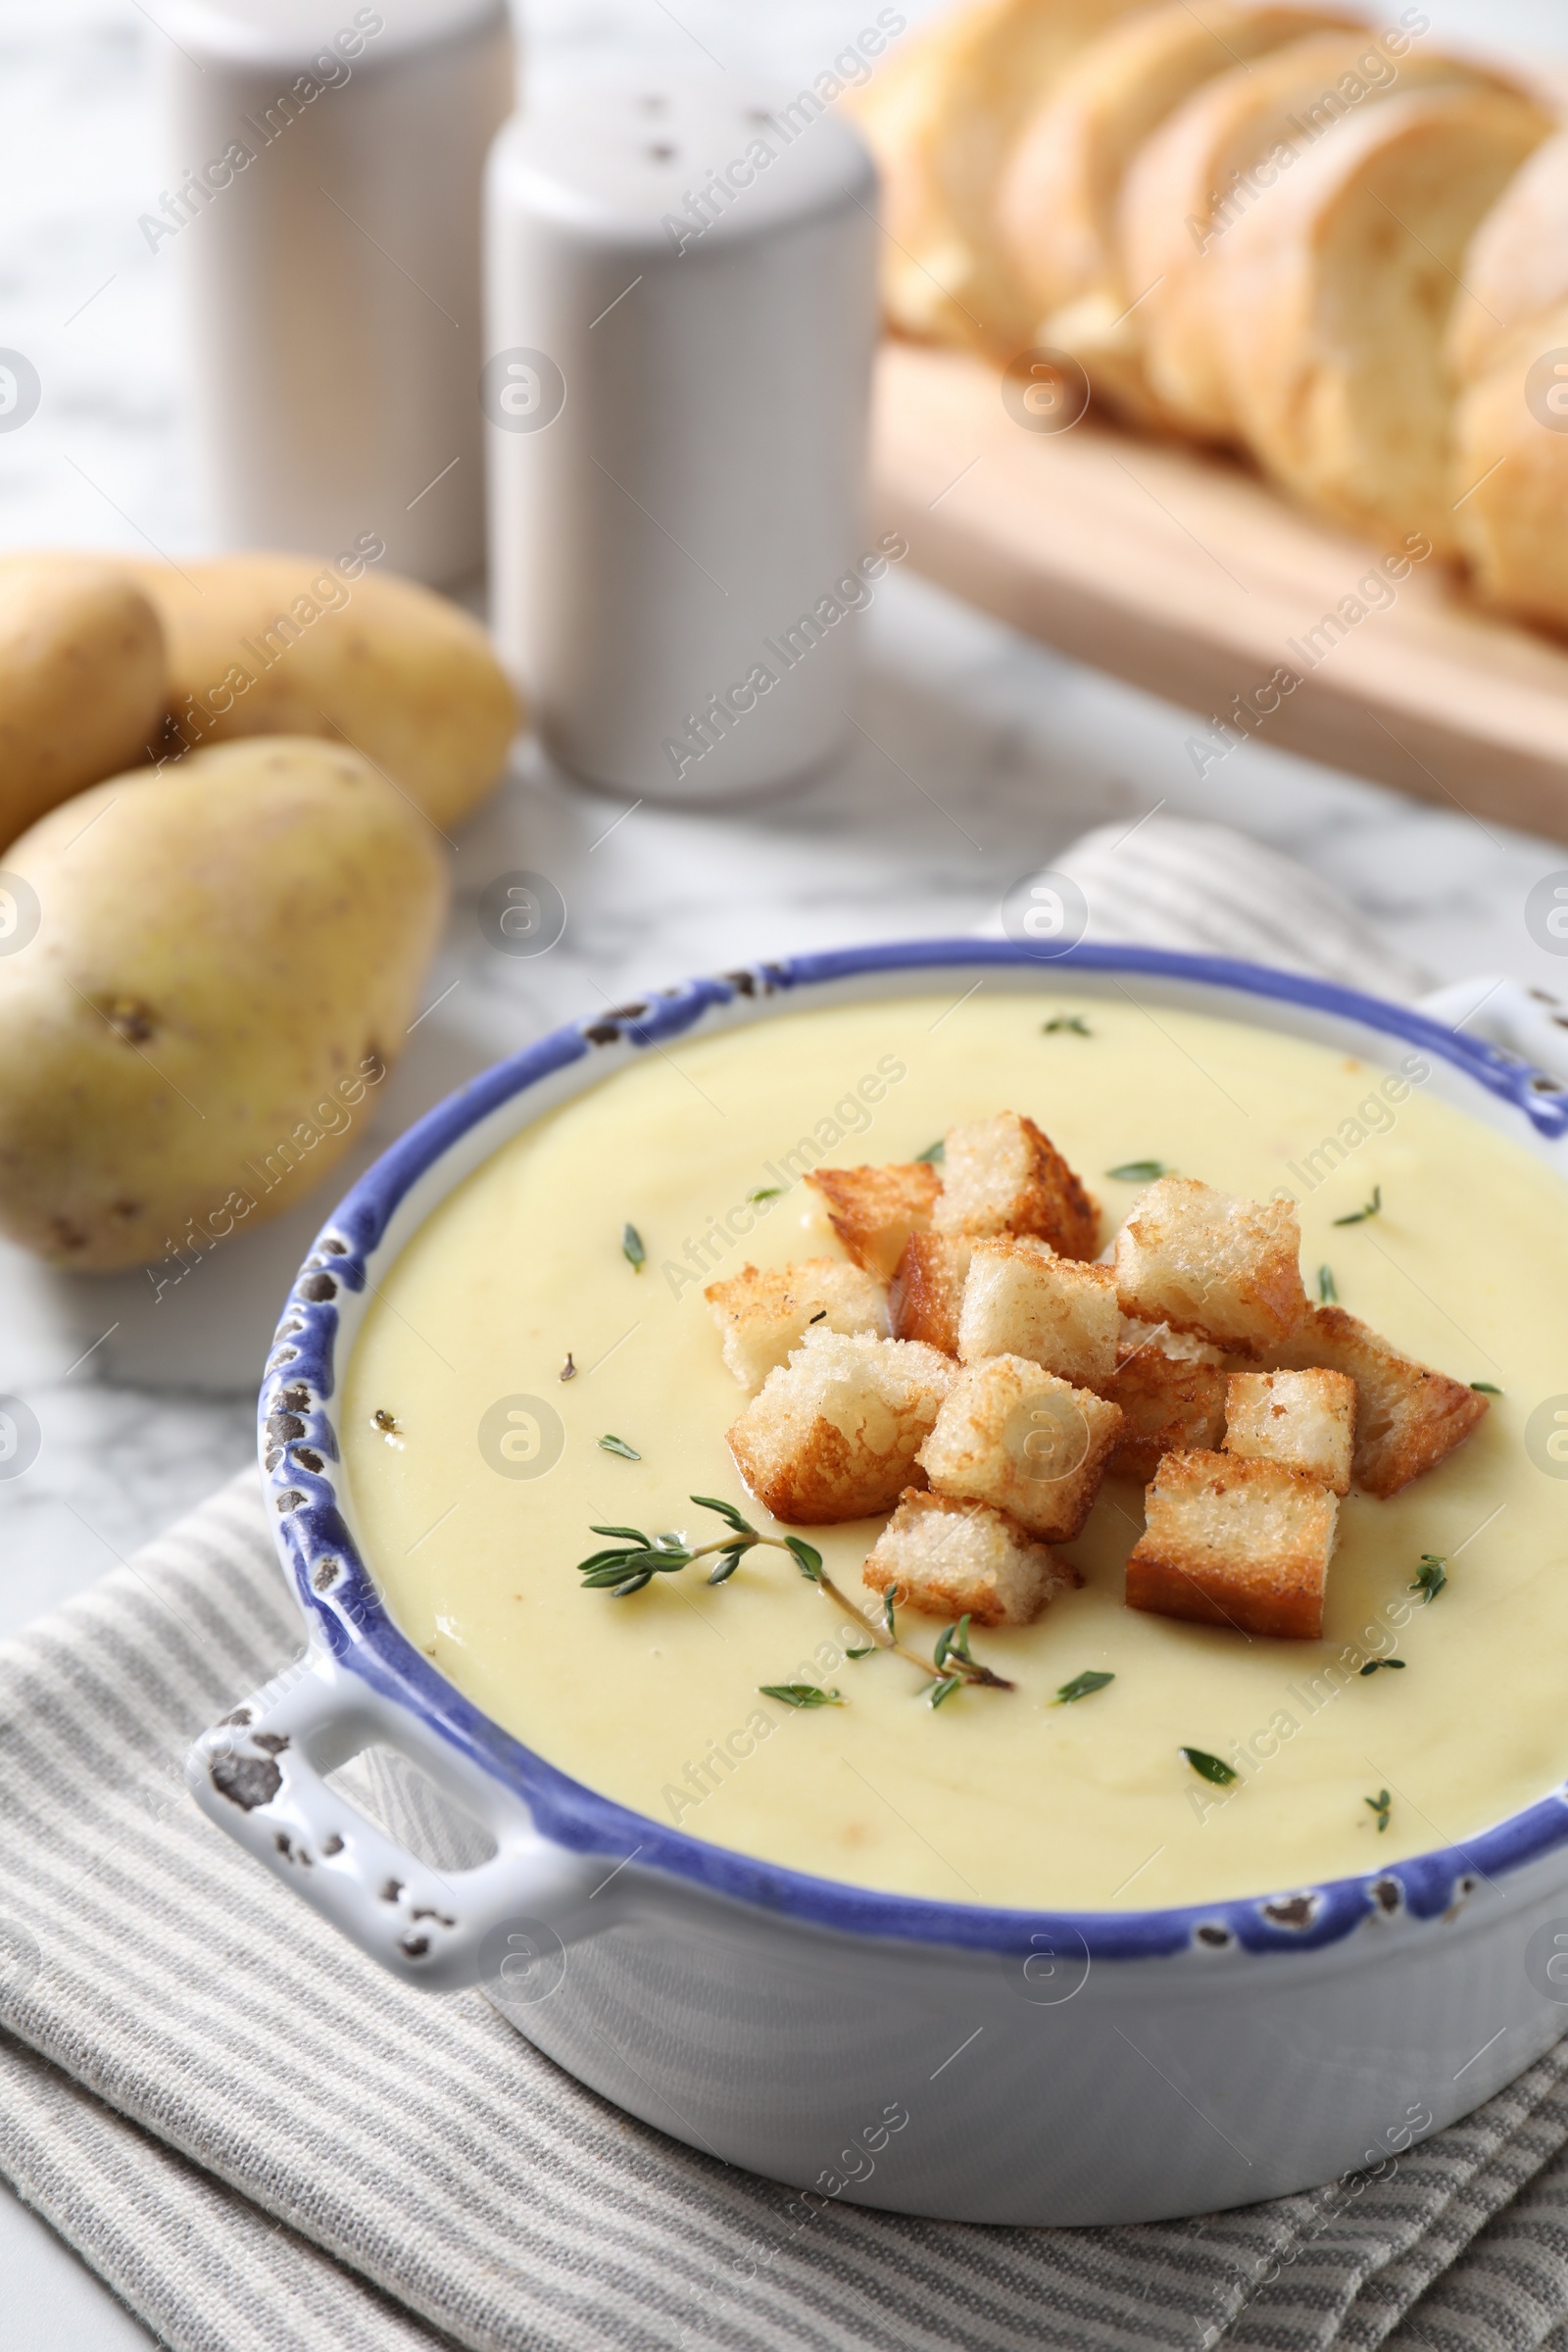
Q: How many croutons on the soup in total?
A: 13